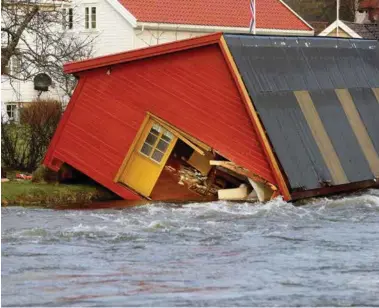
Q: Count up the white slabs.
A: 2